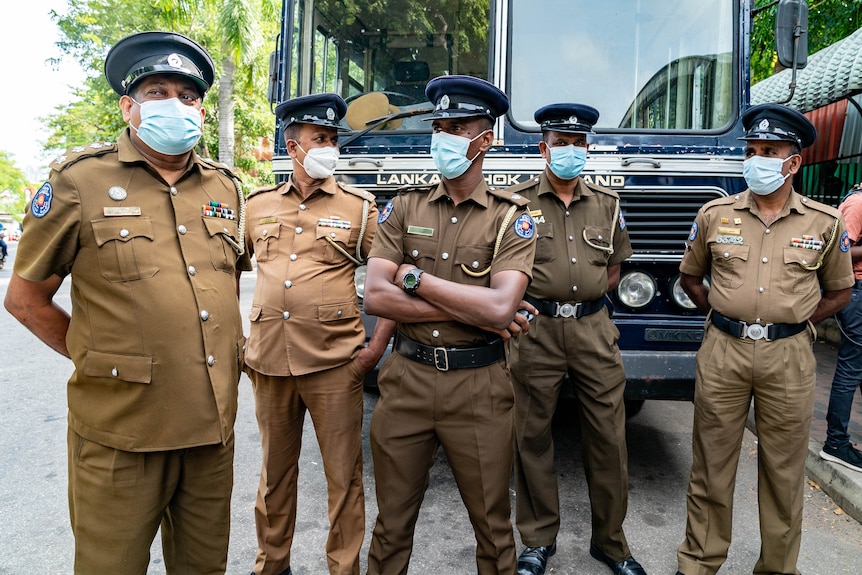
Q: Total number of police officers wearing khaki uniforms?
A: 5